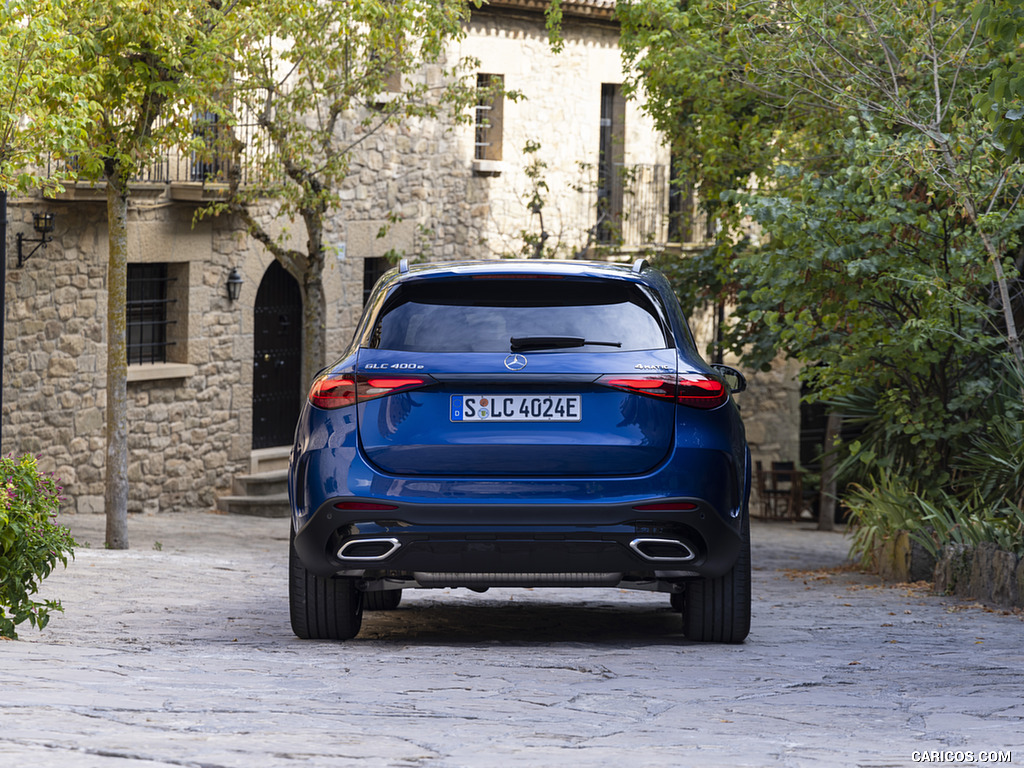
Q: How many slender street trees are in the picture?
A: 2